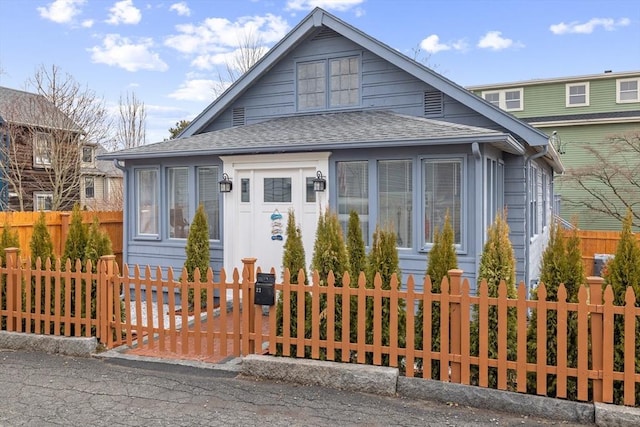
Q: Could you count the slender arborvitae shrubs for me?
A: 13